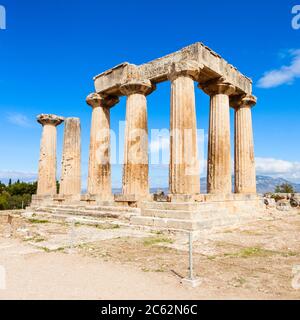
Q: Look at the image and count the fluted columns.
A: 7